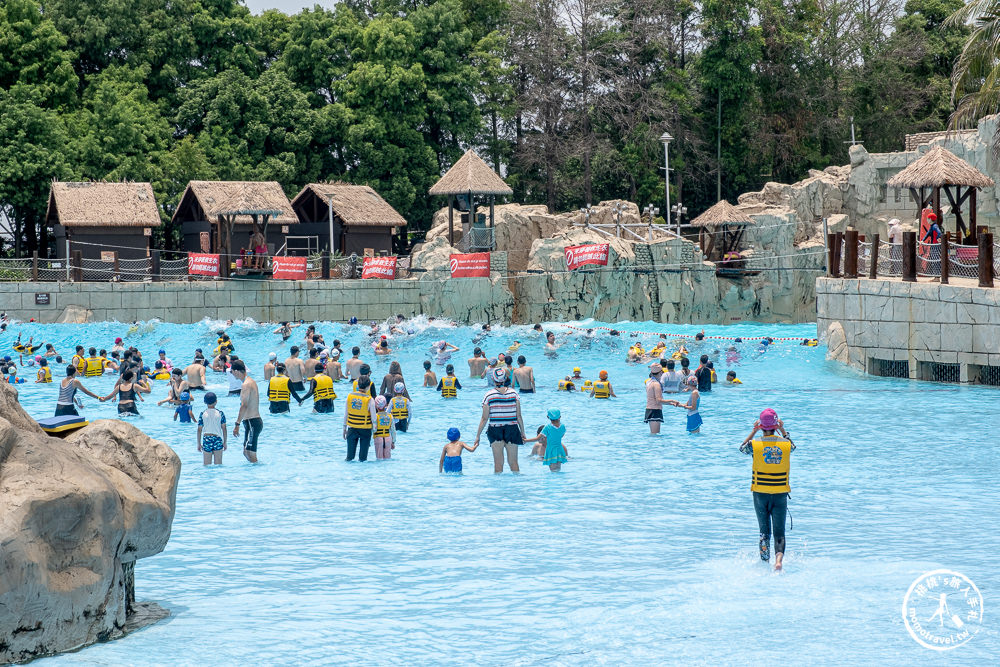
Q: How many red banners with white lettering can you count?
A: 5